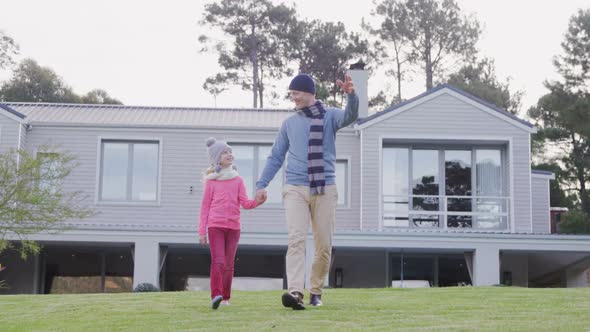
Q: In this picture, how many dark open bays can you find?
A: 4